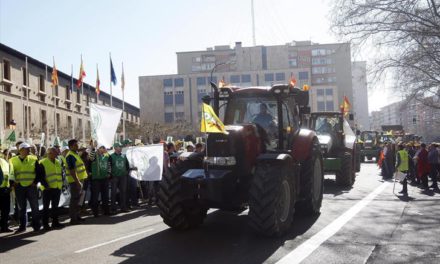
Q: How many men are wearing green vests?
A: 2